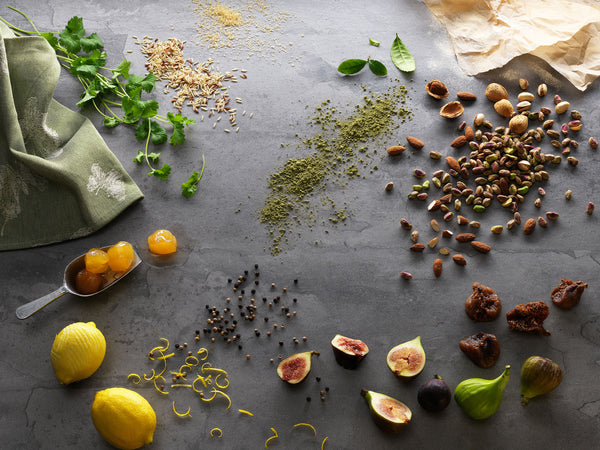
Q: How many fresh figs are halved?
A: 4